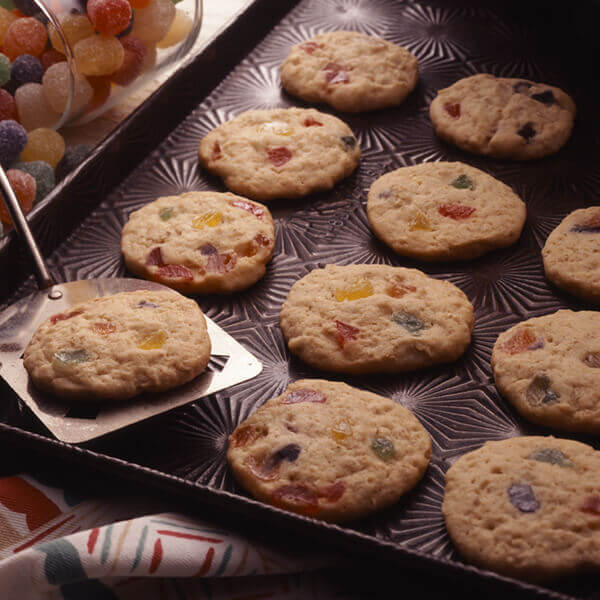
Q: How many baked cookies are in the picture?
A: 11